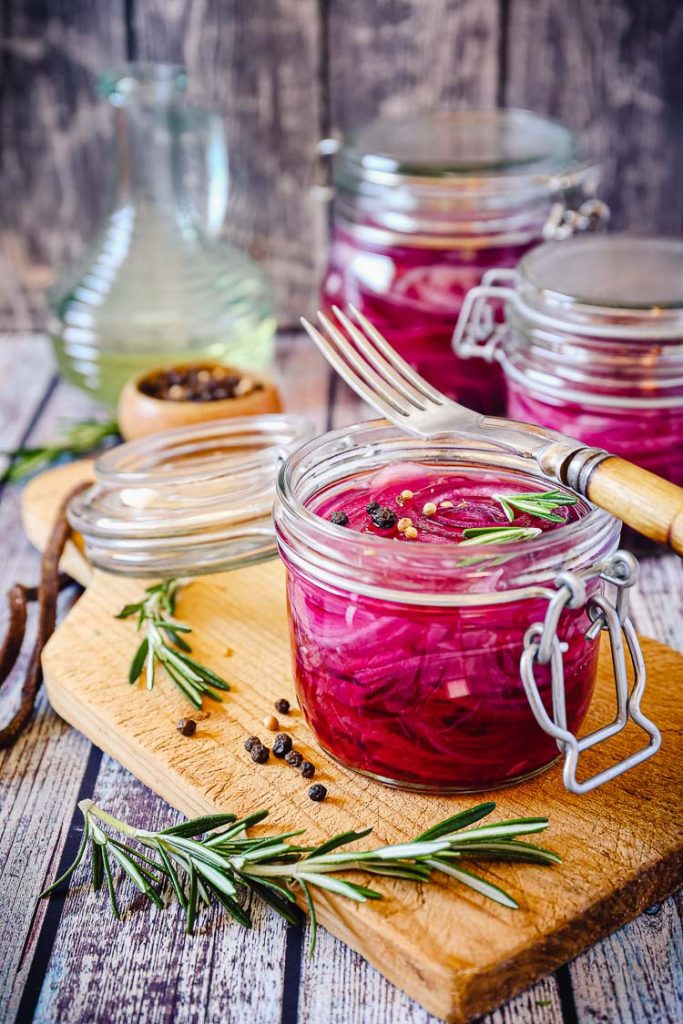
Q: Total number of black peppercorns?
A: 12